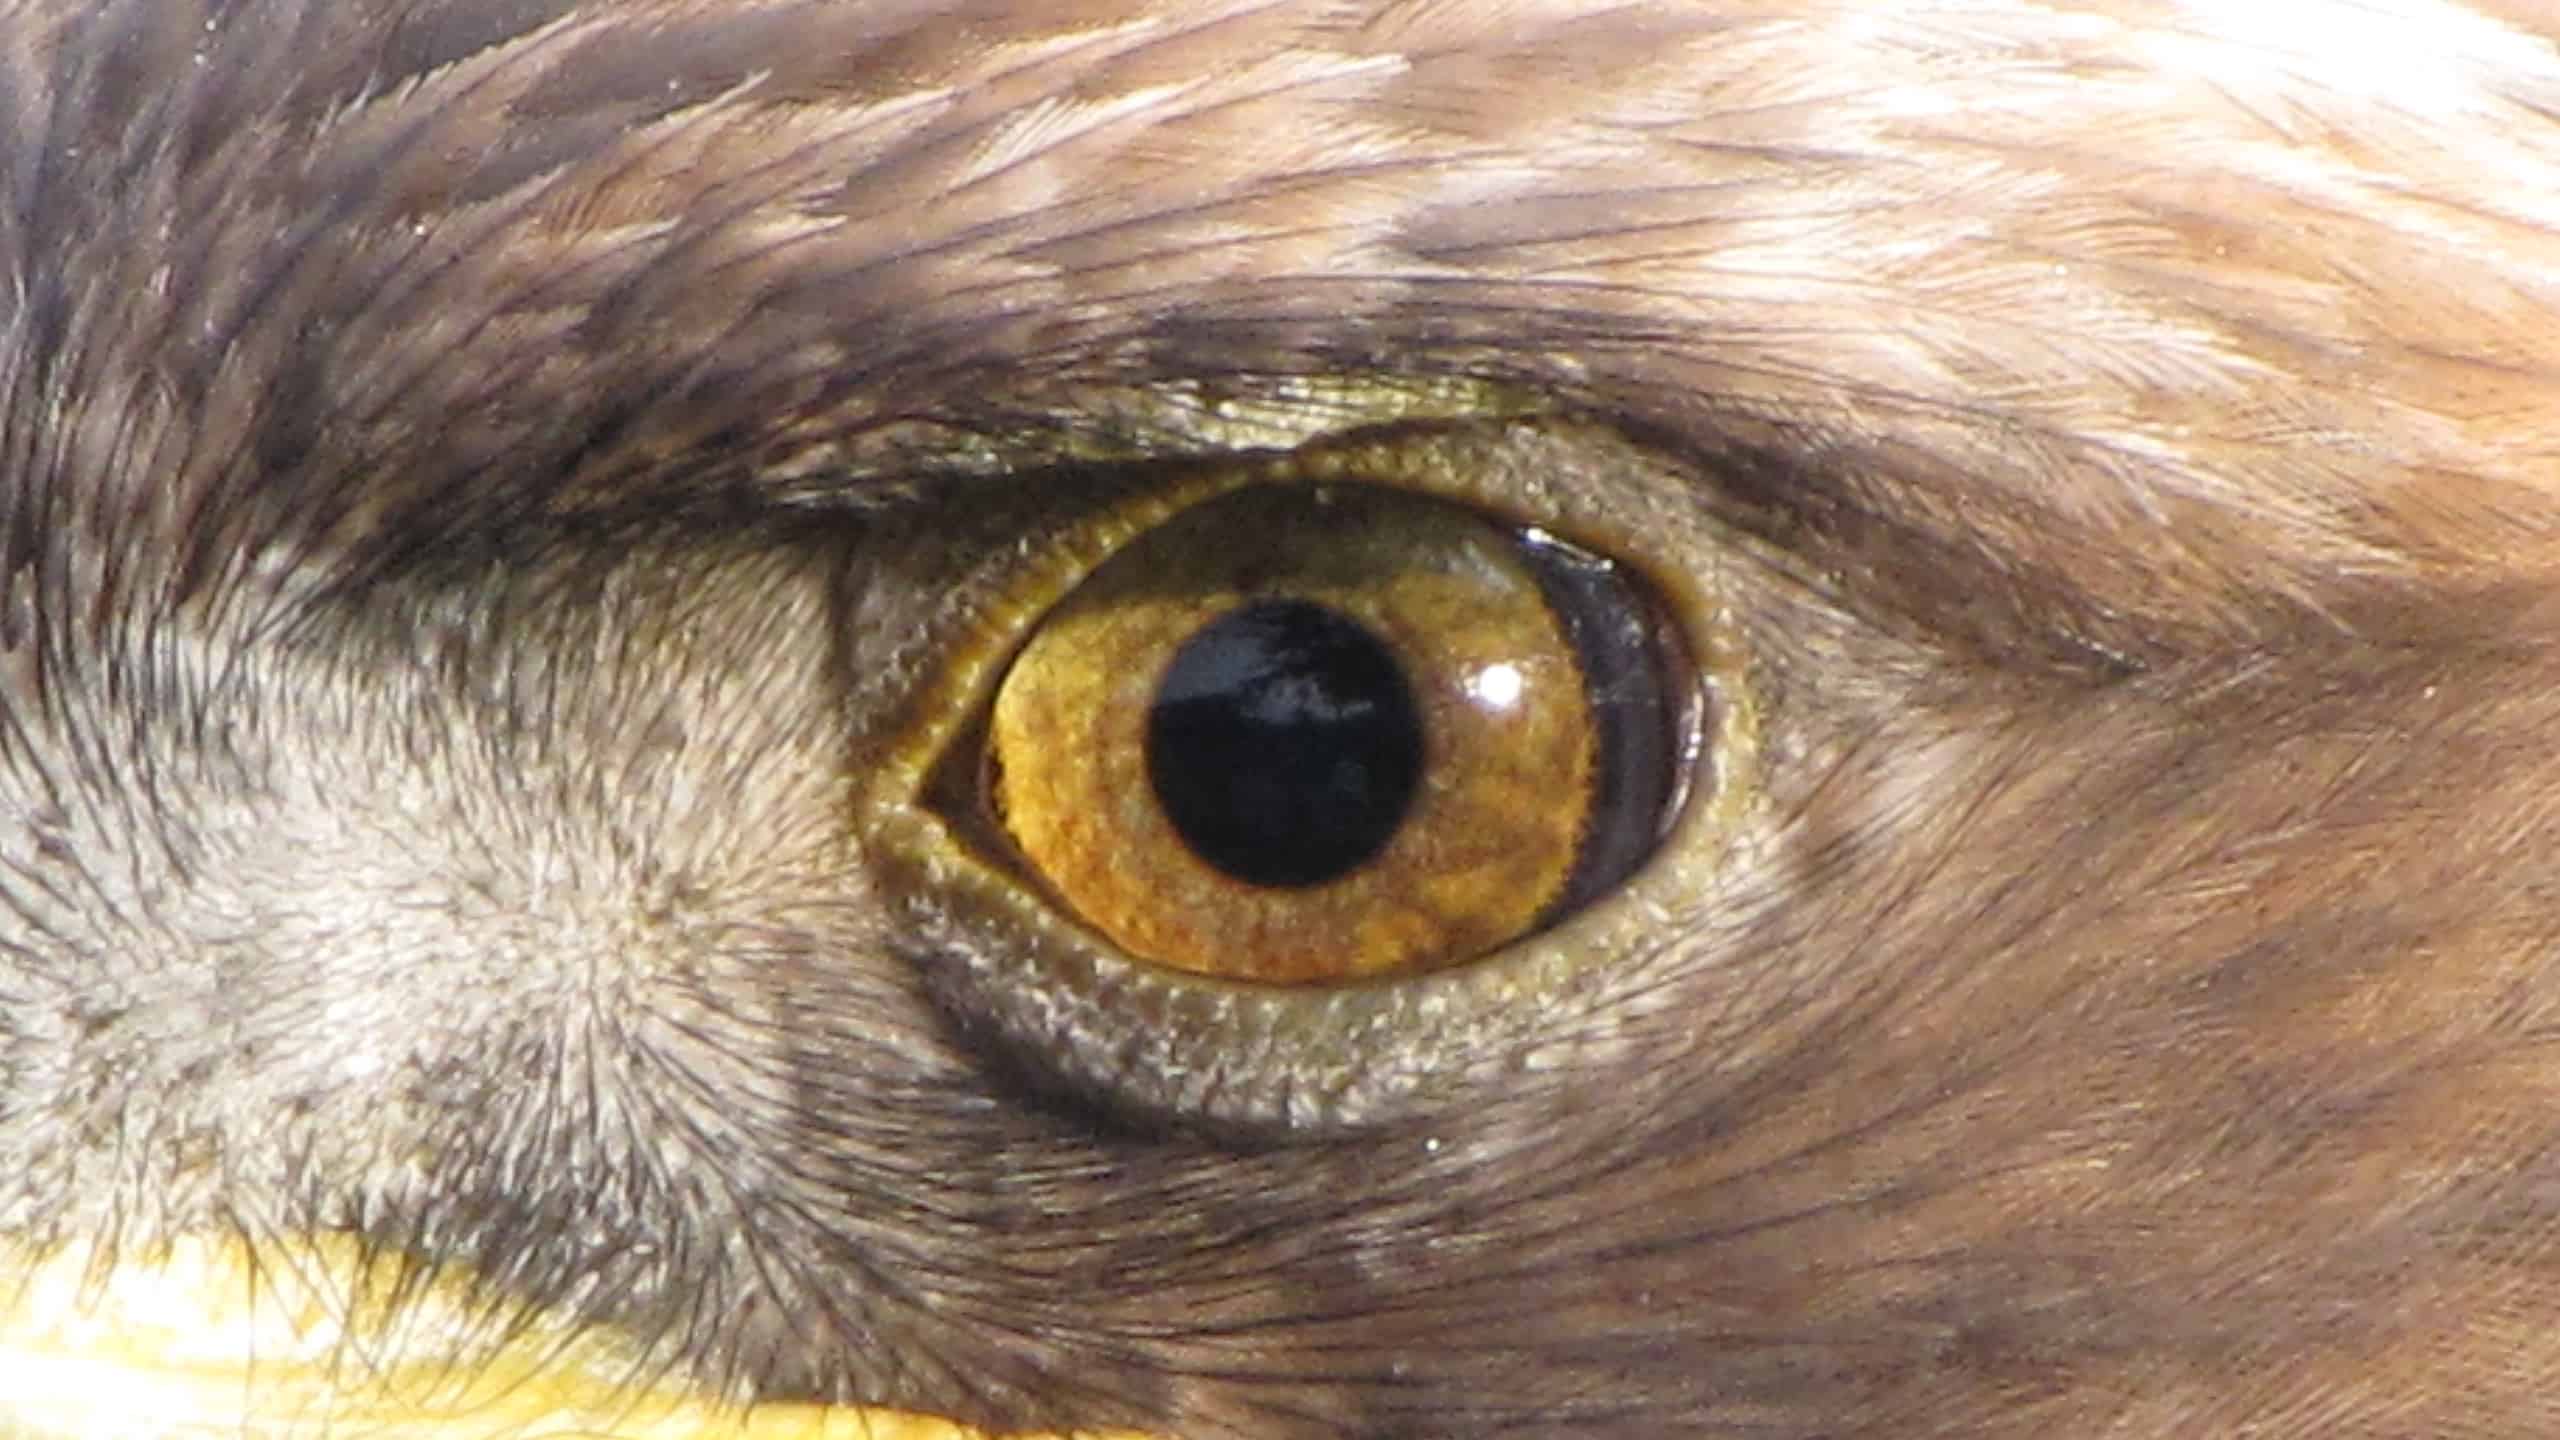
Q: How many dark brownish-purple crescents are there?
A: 1